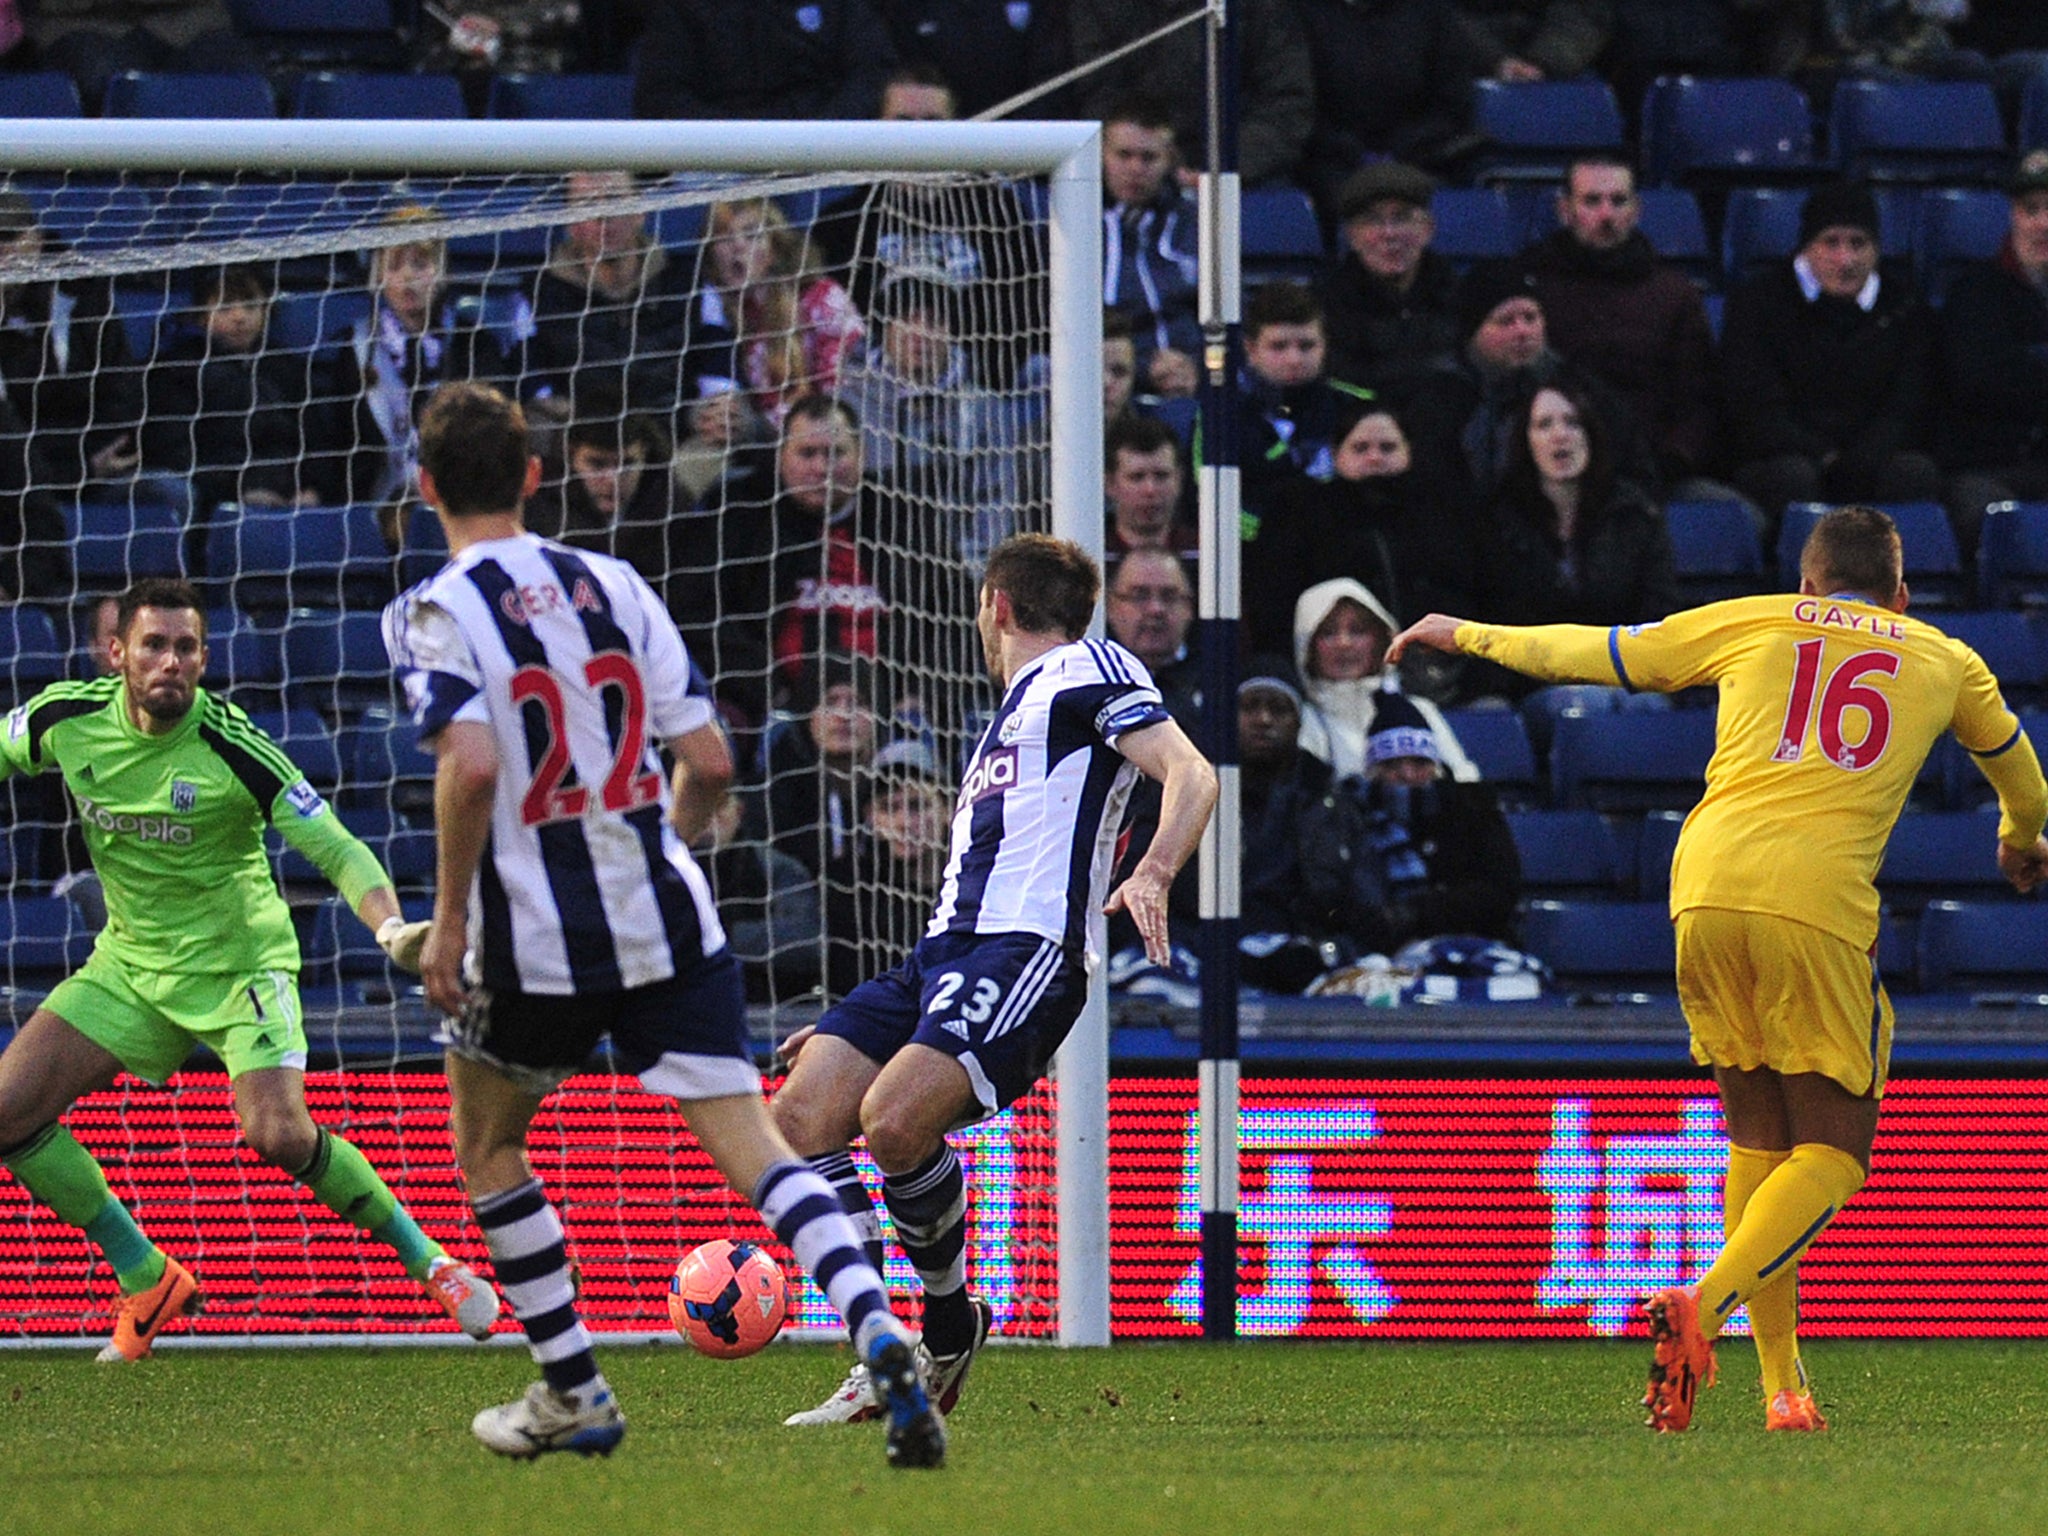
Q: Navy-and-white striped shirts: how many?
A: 2